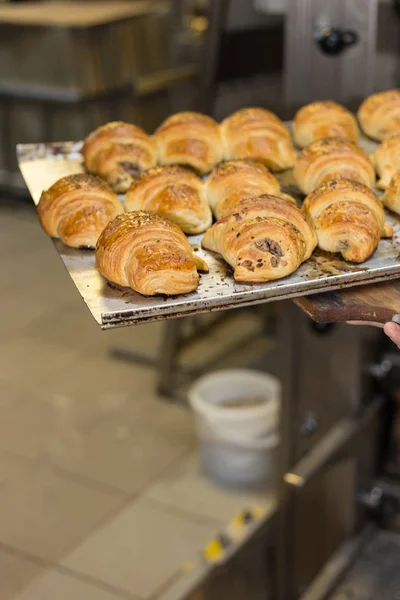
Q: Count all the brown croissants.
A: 14